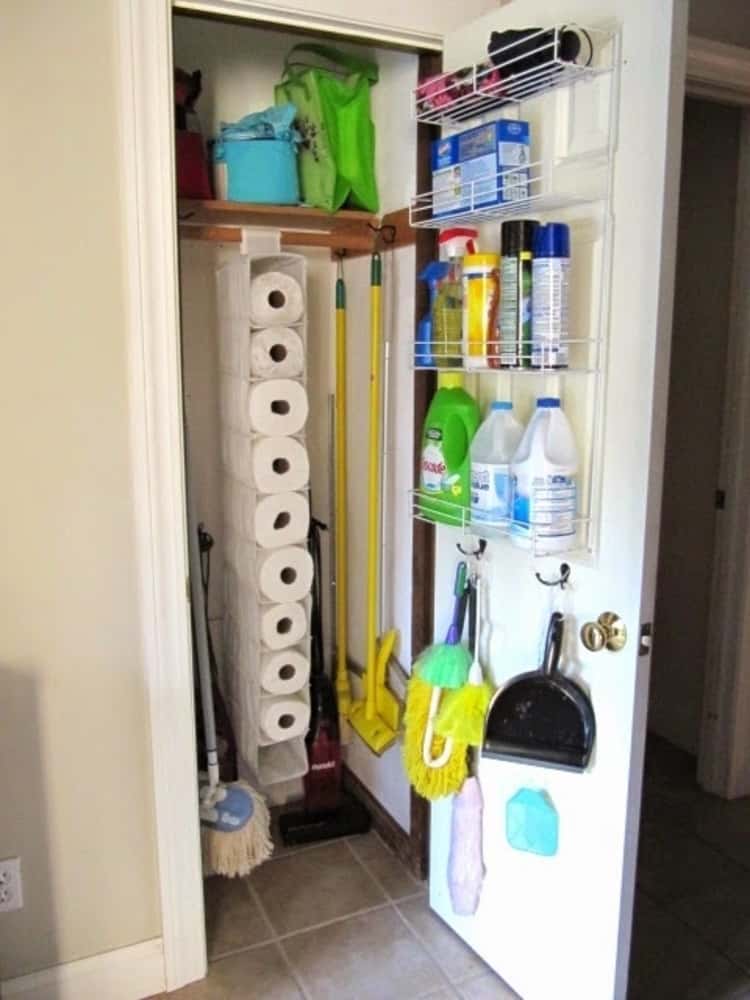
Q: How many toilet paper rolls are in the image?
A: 9